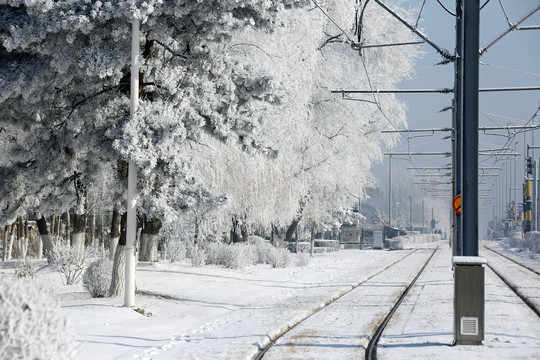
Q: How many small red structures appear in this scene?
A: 1